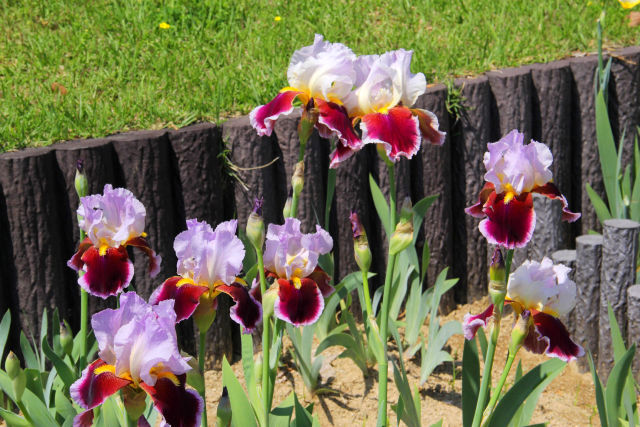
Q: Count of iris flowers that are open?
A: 8